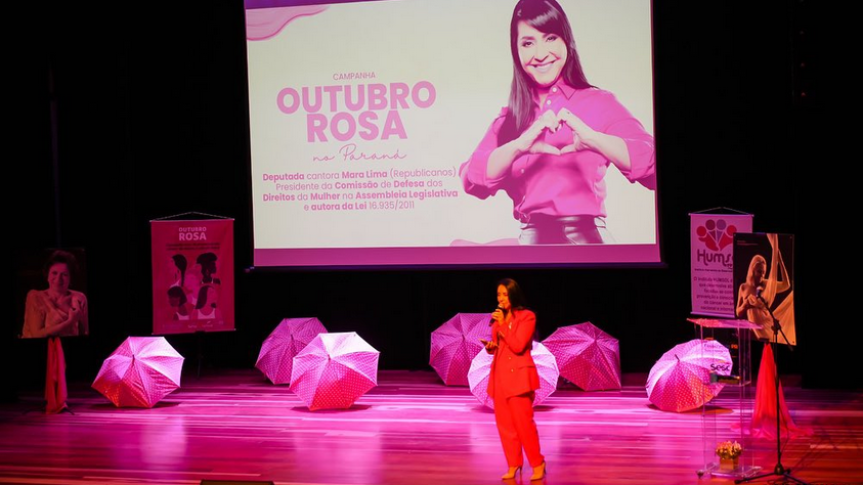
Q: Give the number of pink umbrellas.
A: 7